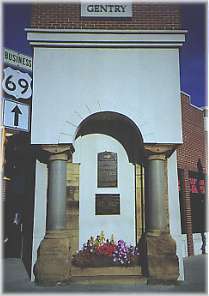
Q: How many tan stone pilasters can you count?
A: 2